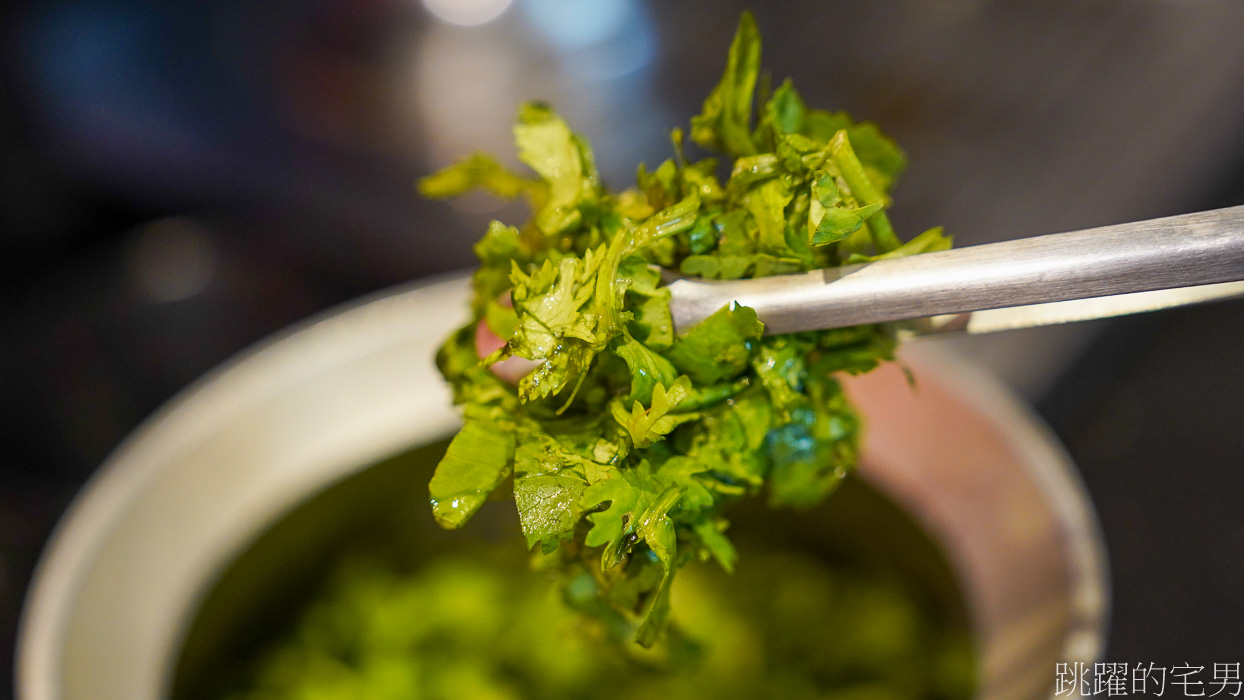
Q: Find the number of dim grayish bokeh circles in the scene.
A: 1